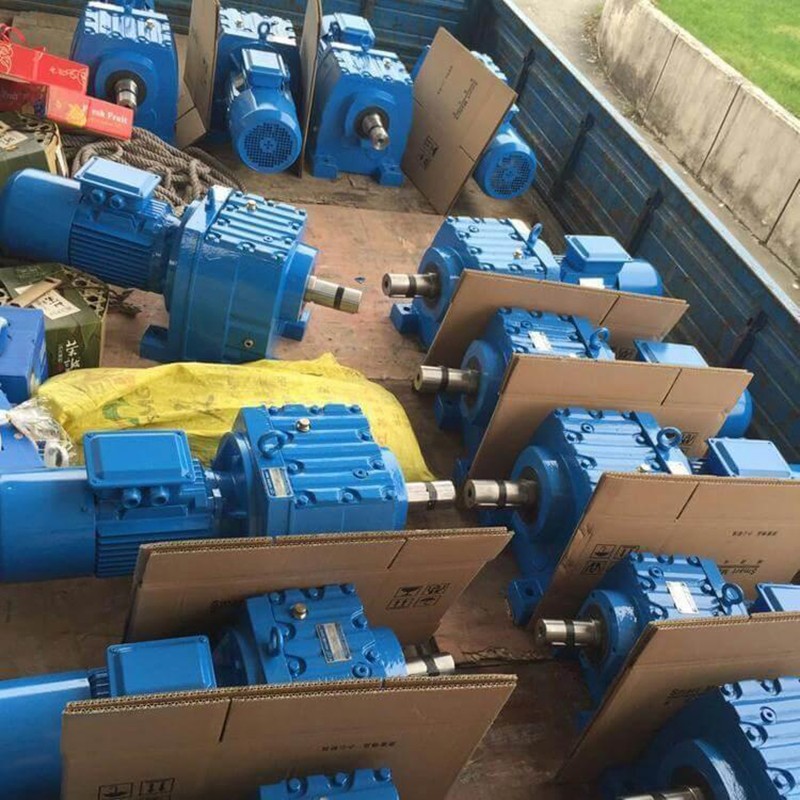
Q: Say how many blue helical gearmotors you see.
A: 13